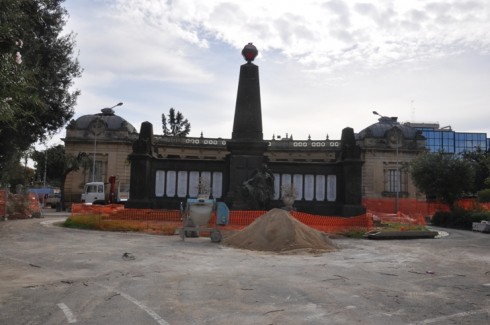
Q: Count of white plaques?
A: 12